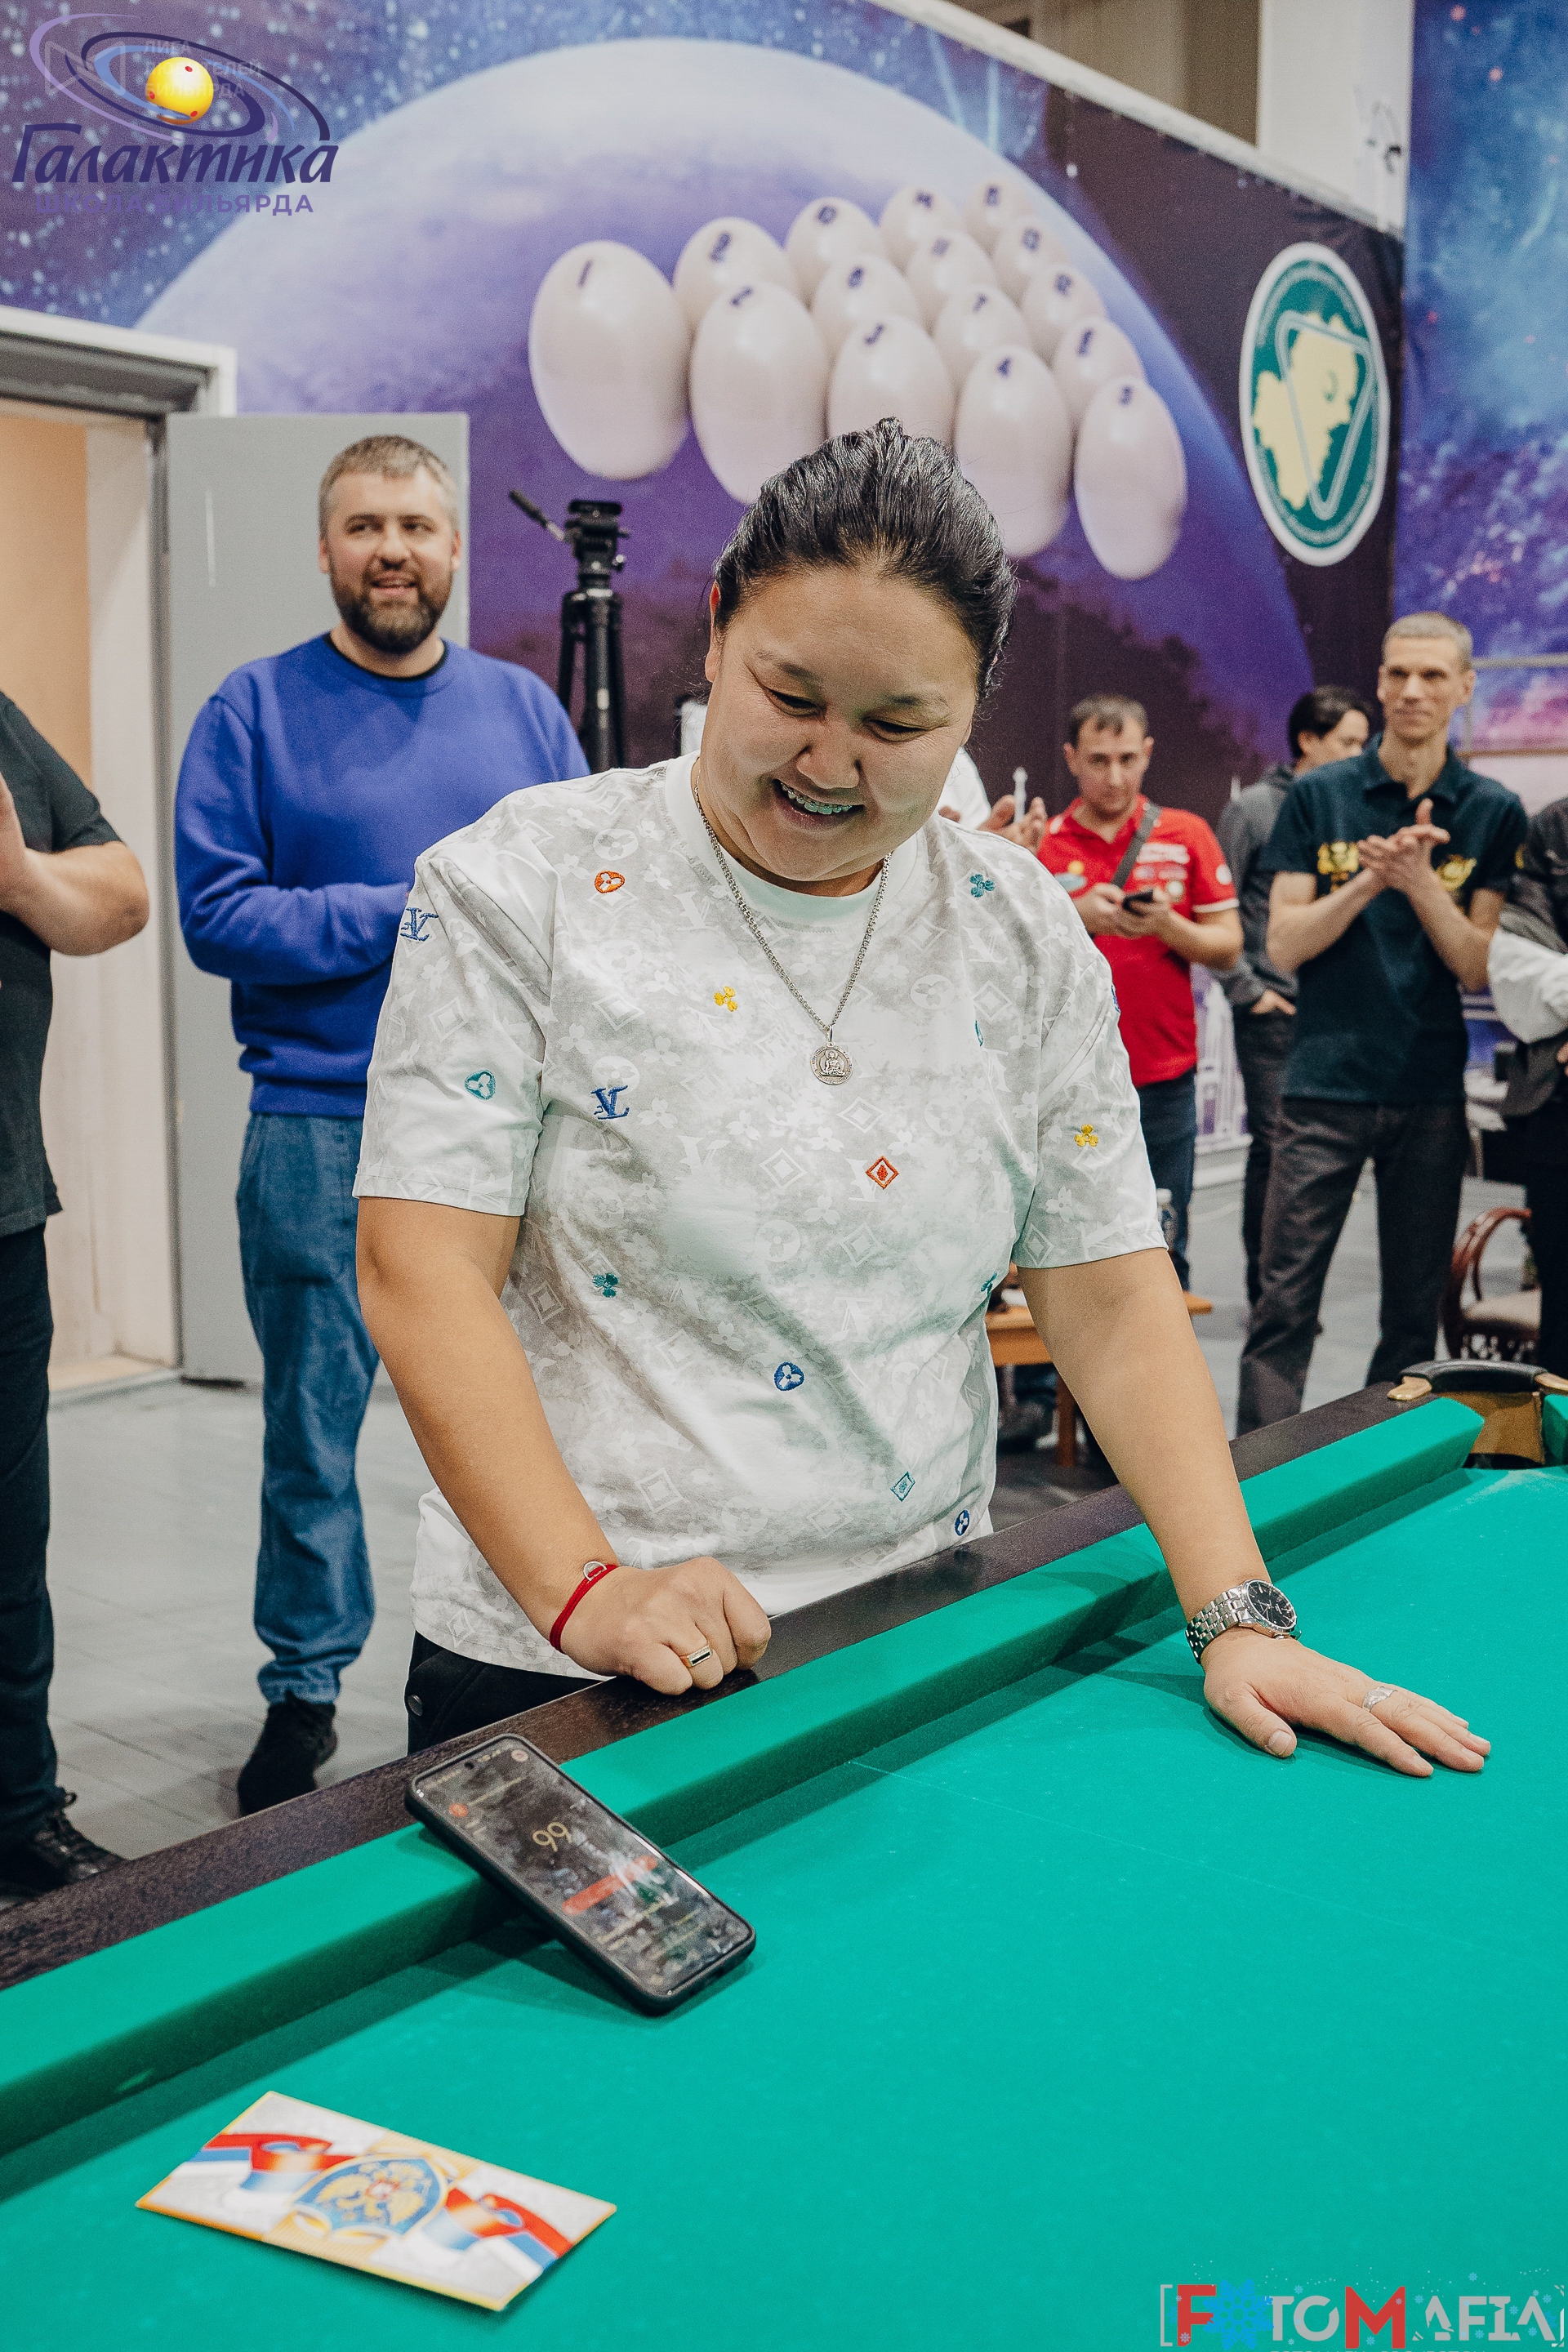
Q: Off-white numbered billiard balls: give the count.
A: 15